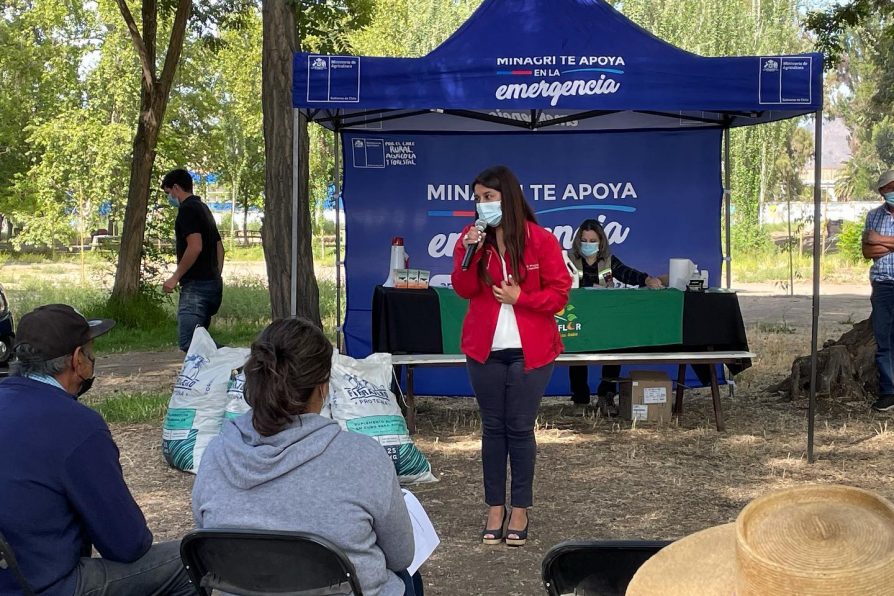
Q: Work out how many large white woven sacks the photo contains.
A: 3